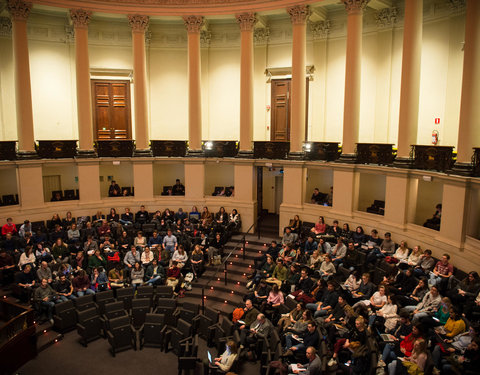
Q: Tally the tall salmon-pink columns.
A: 9